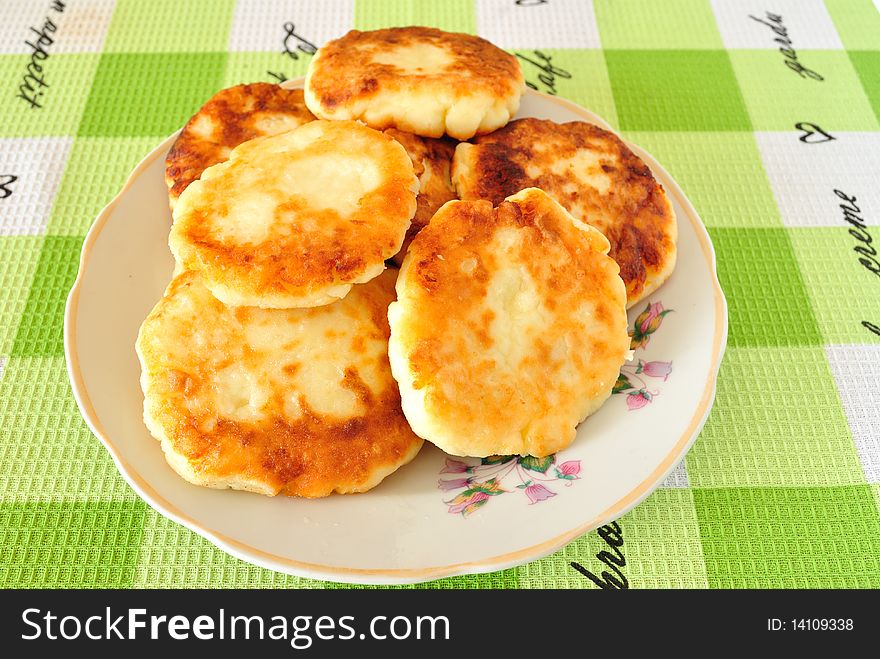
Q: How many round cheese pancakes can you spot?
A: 7